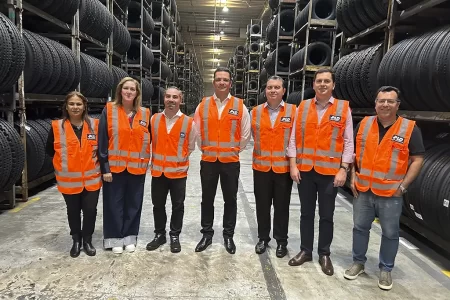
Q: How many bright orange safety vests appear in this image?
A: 7